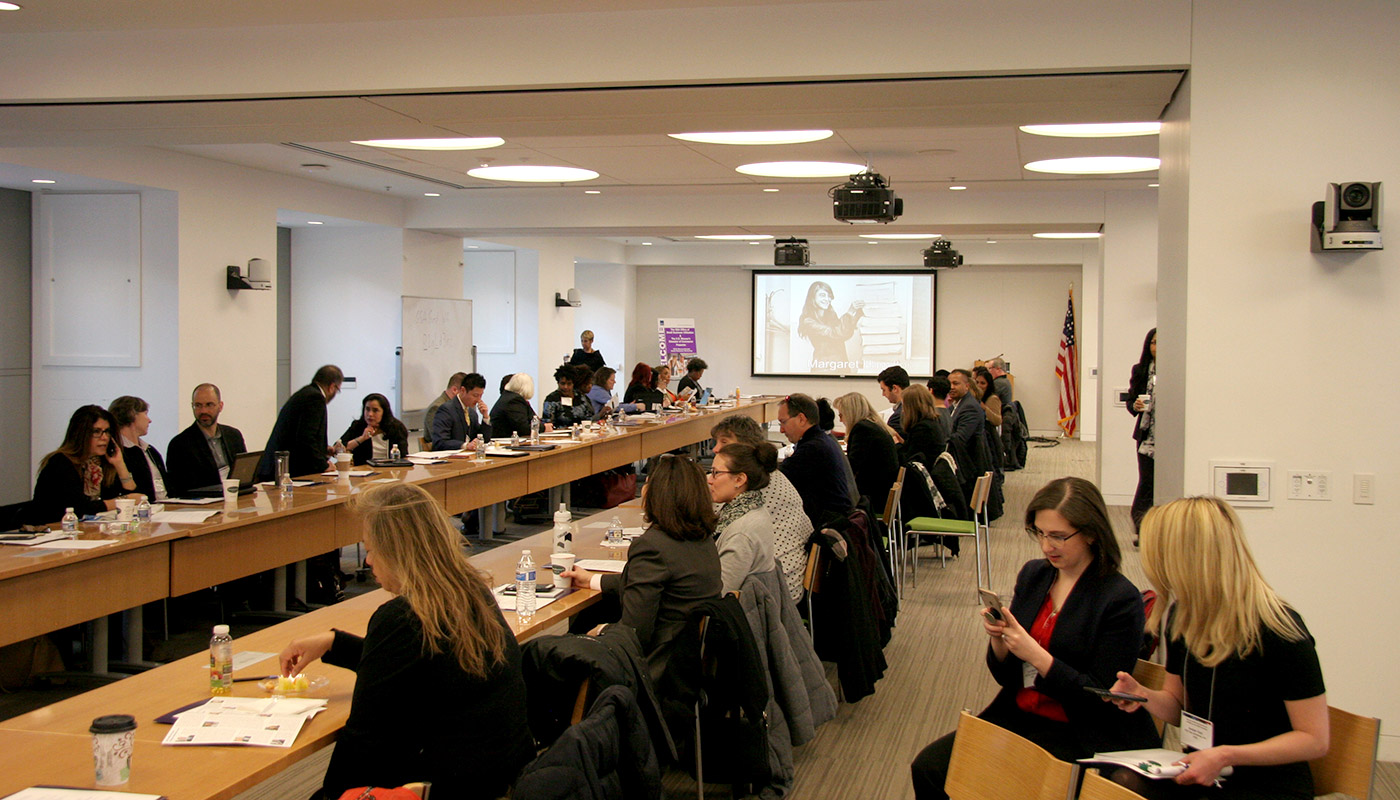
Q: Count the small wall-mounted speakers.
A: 2